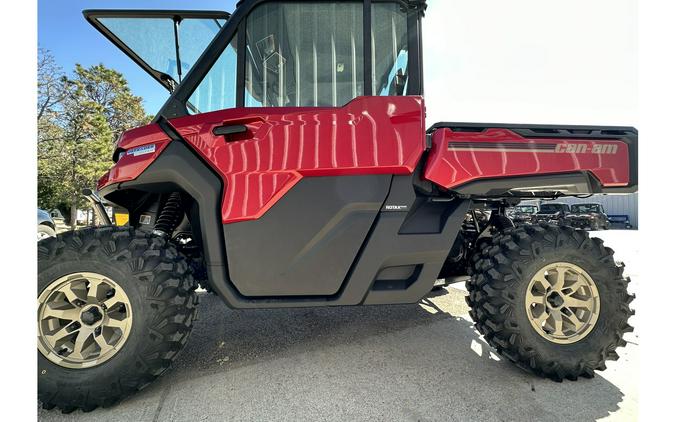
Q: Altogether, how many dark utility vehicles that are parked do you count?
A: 3